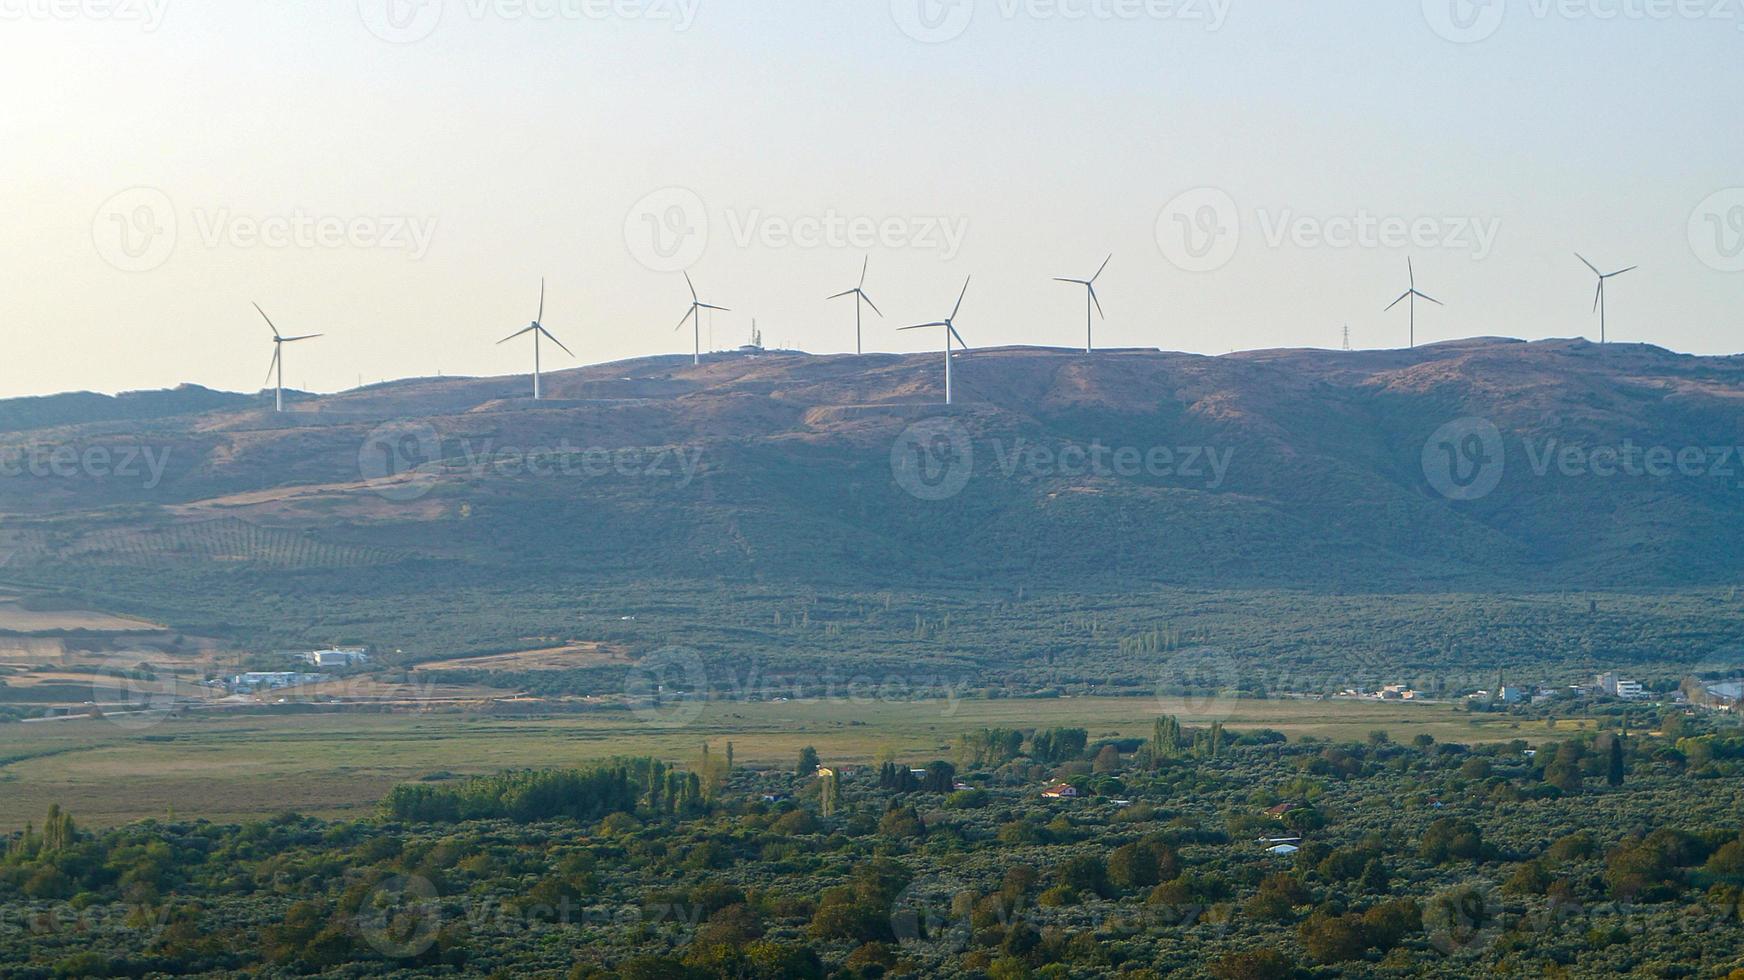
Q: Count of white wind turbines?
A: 8